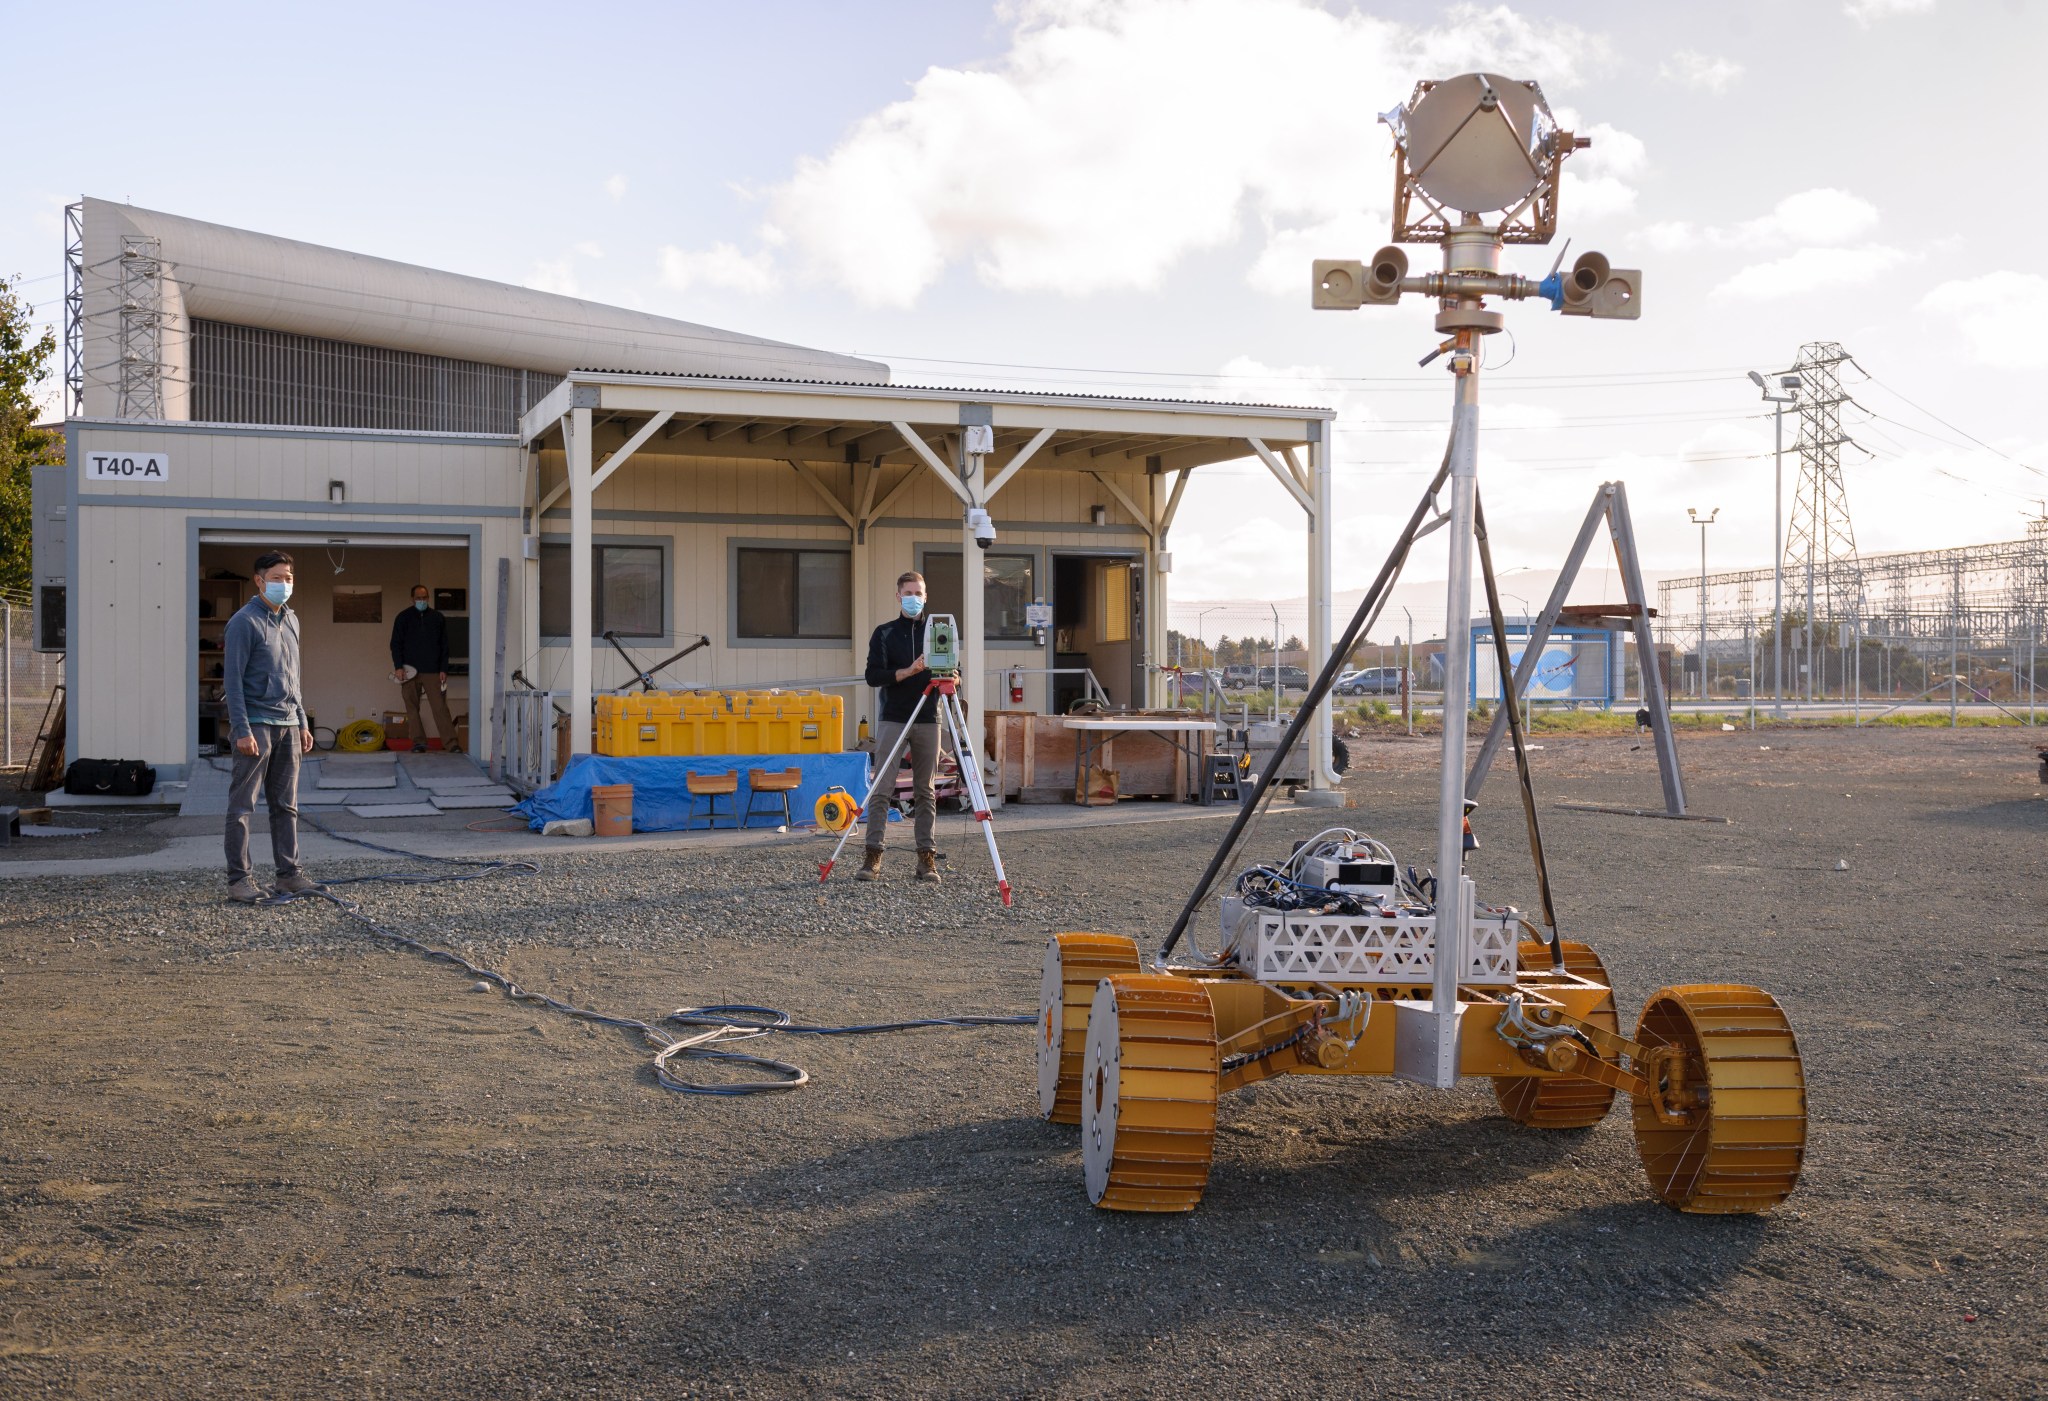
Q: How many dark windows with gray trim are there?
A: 3